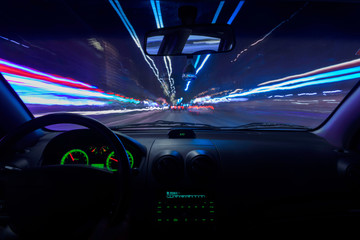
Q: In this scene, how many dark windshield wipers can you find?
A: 2